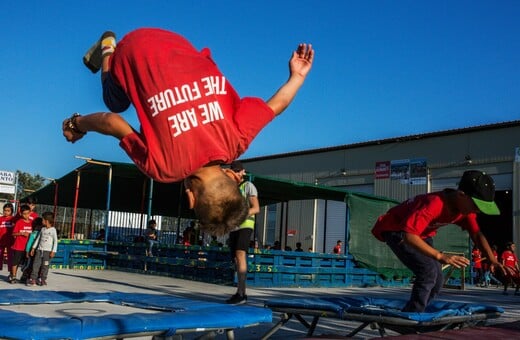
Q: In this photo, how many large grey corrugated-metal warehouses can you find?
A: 1